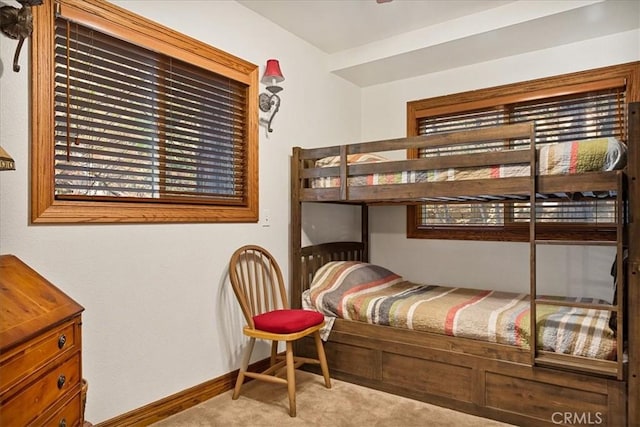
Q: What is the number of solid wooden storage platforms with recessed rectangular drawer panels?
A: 1